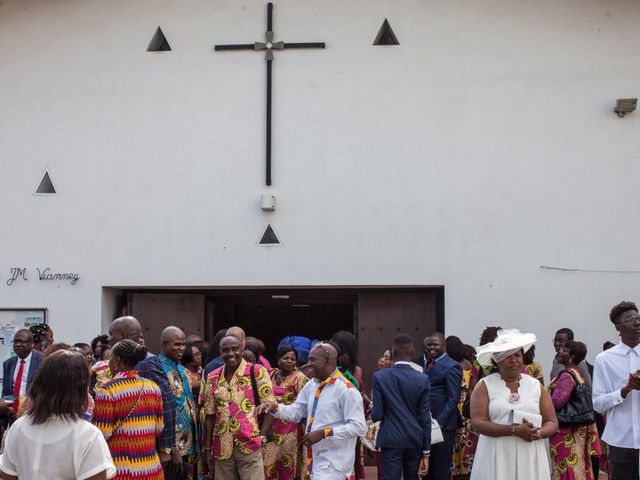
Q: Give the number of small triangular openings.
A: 4